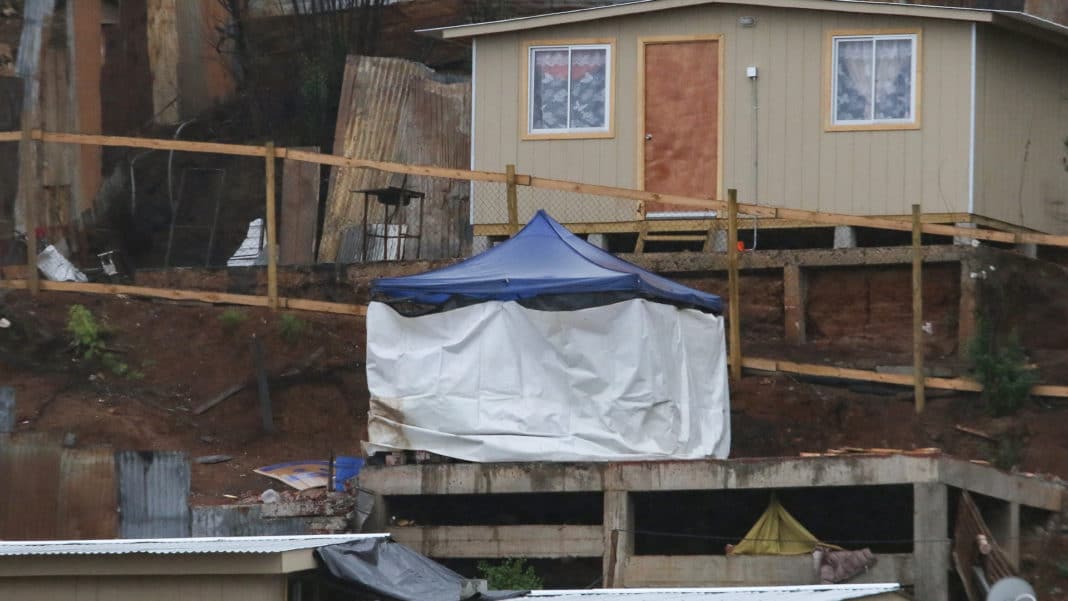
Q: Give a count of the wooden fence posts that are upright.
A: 5